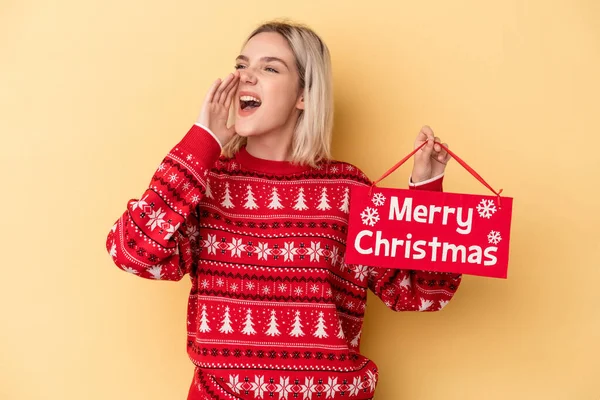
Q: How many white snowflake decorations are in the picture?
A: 4